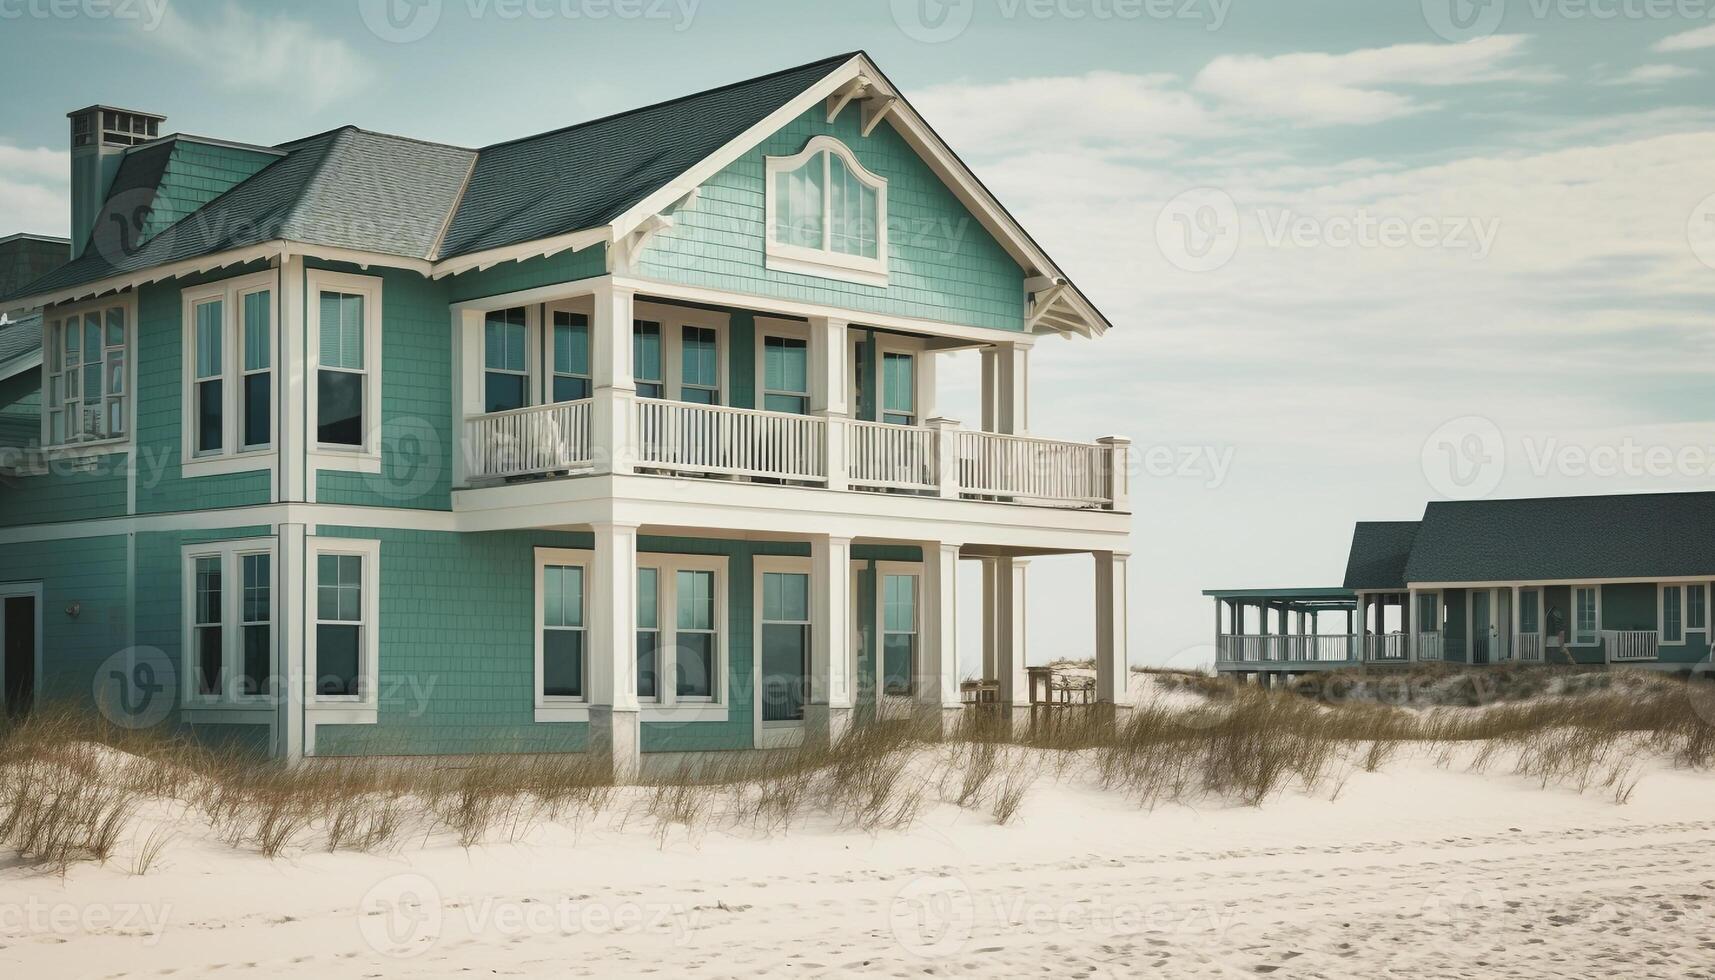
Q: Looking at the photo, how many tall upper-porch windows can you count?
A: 6